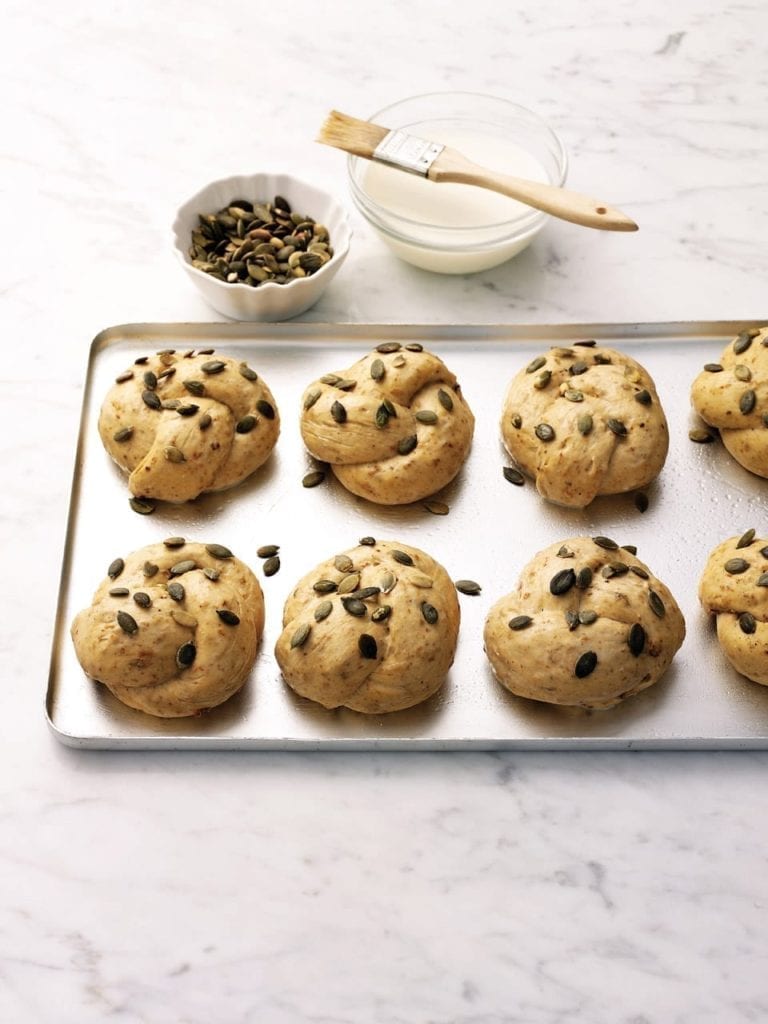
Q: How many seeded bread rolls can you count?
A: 8